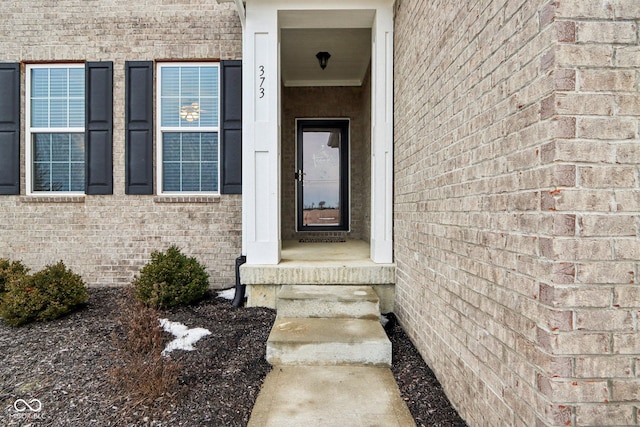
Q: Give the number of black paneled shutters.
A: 4